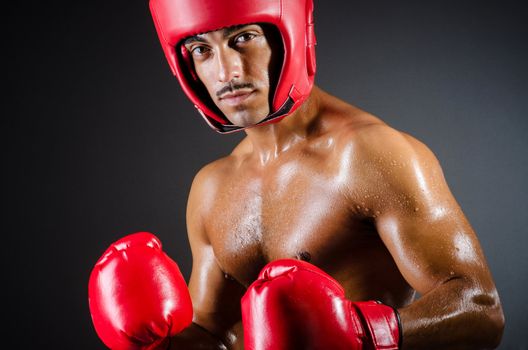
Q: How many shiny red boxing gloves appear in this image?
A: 2